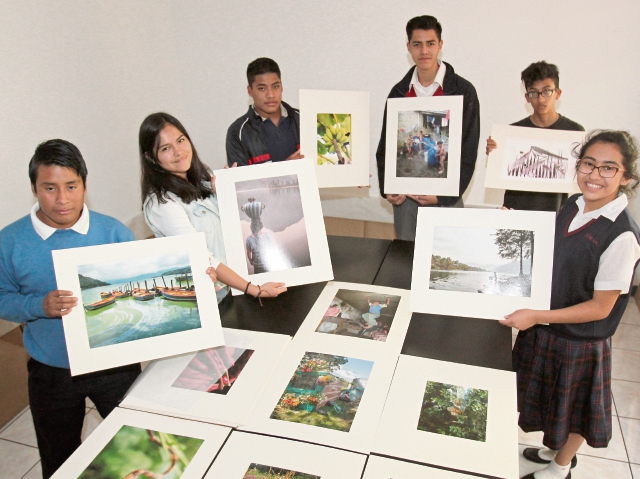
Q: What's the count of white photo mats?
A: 13